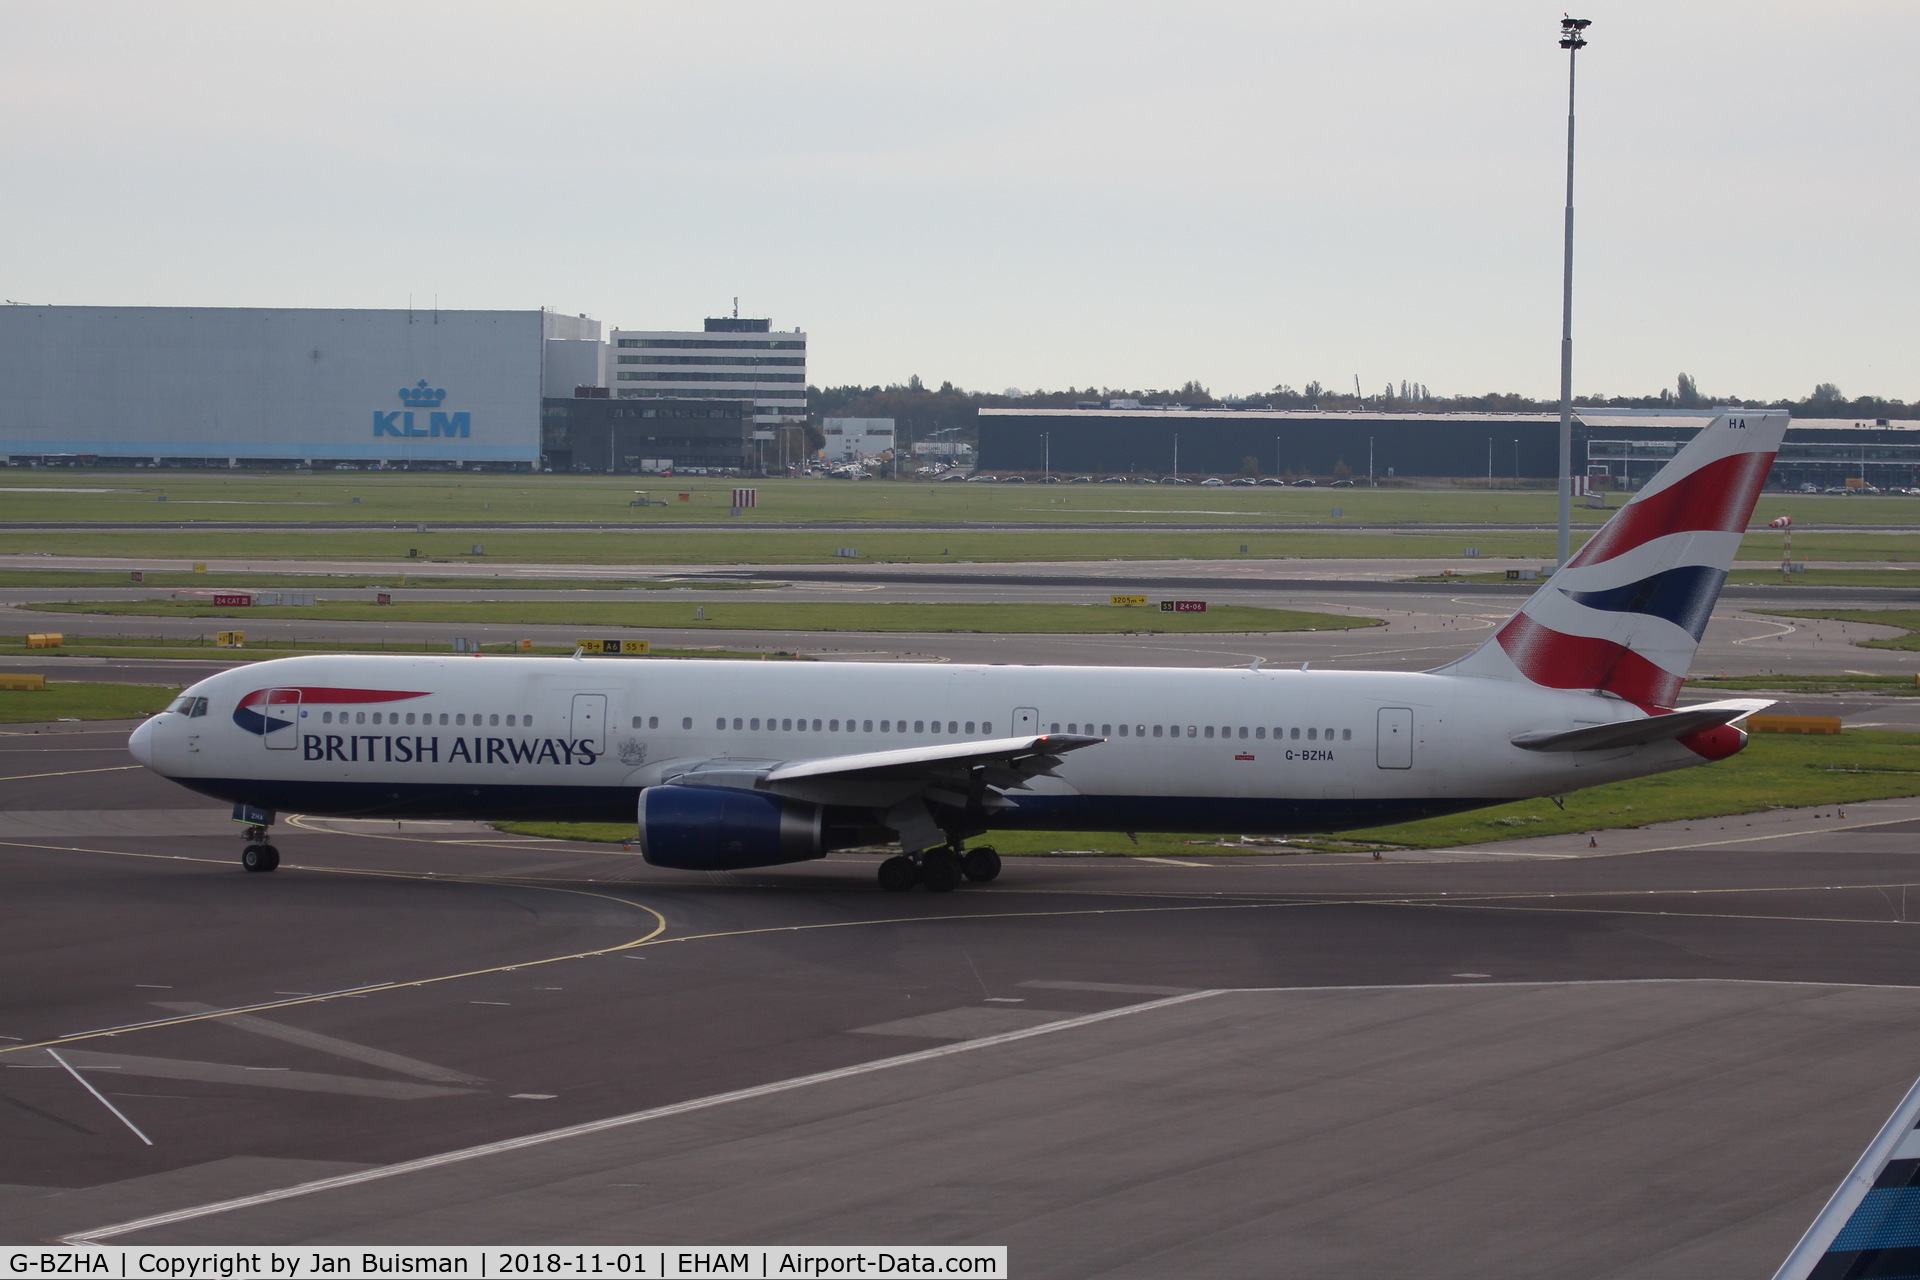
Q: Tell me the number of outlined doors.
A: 4